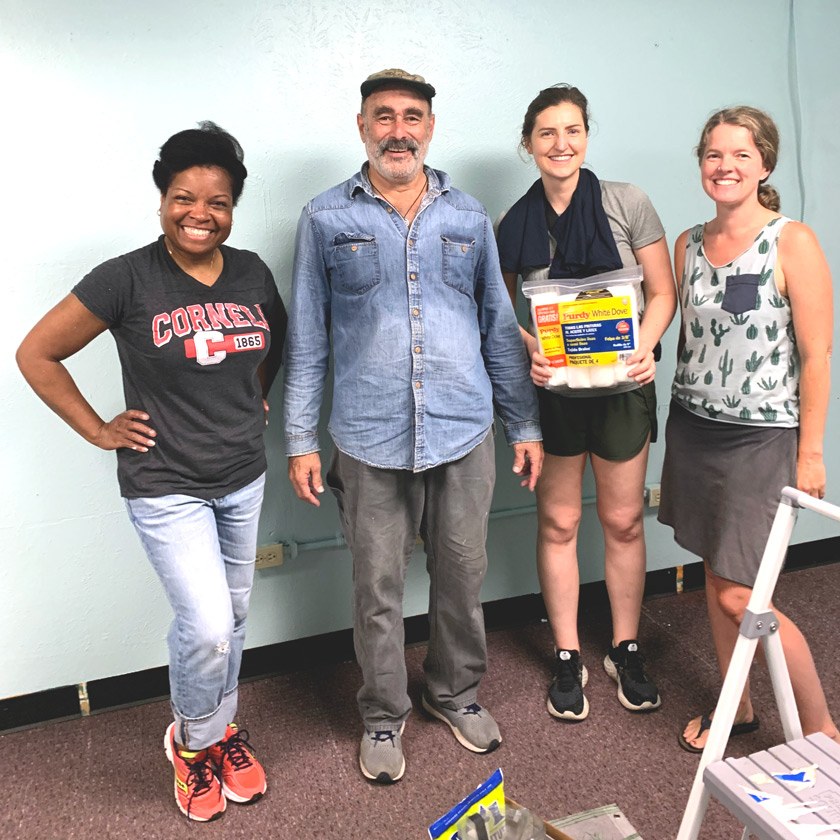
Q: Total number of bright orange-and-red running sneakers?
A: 2